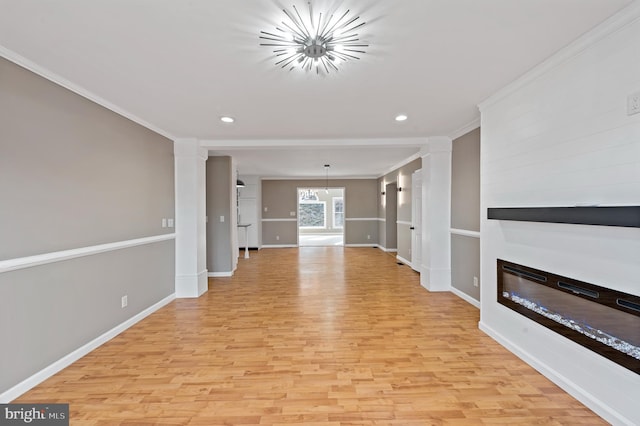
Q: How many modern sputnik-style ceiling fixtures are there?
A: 1